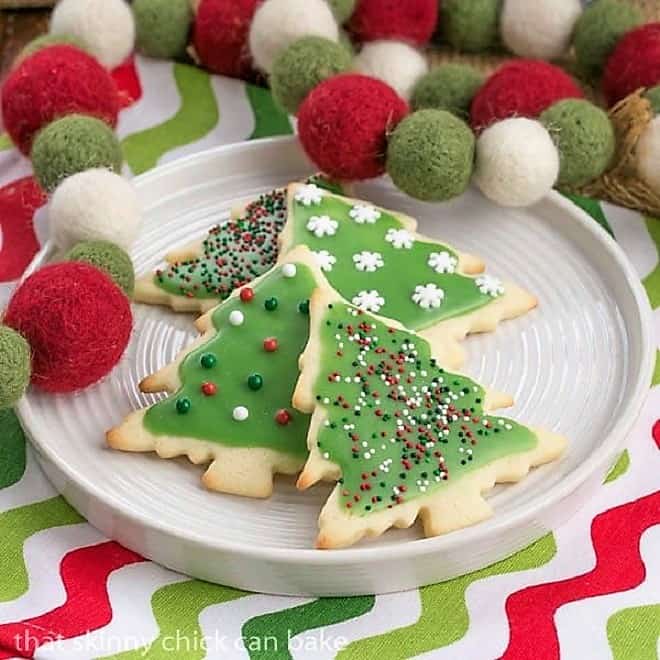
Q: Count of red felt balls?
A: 7